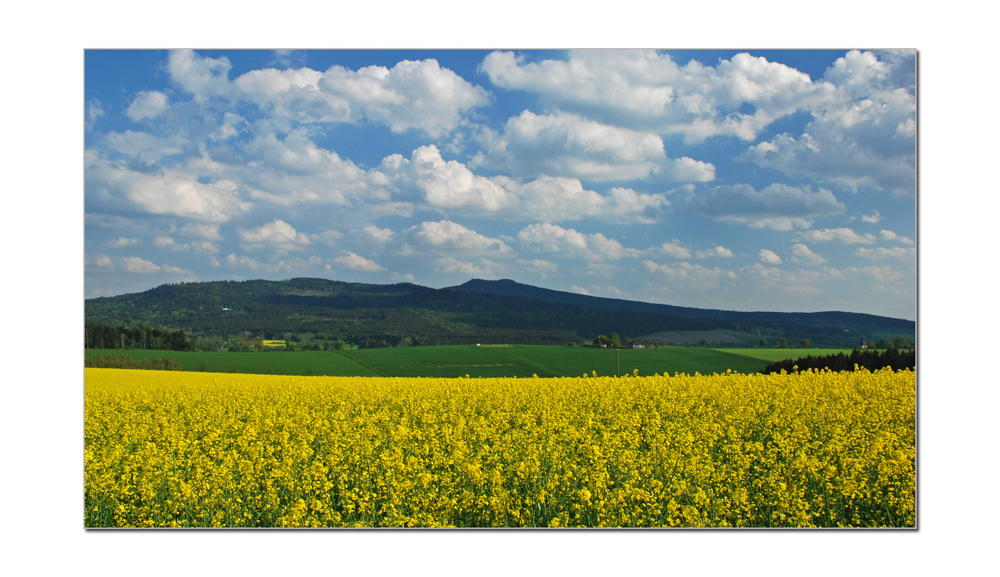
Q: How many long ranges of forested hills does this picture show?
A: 1